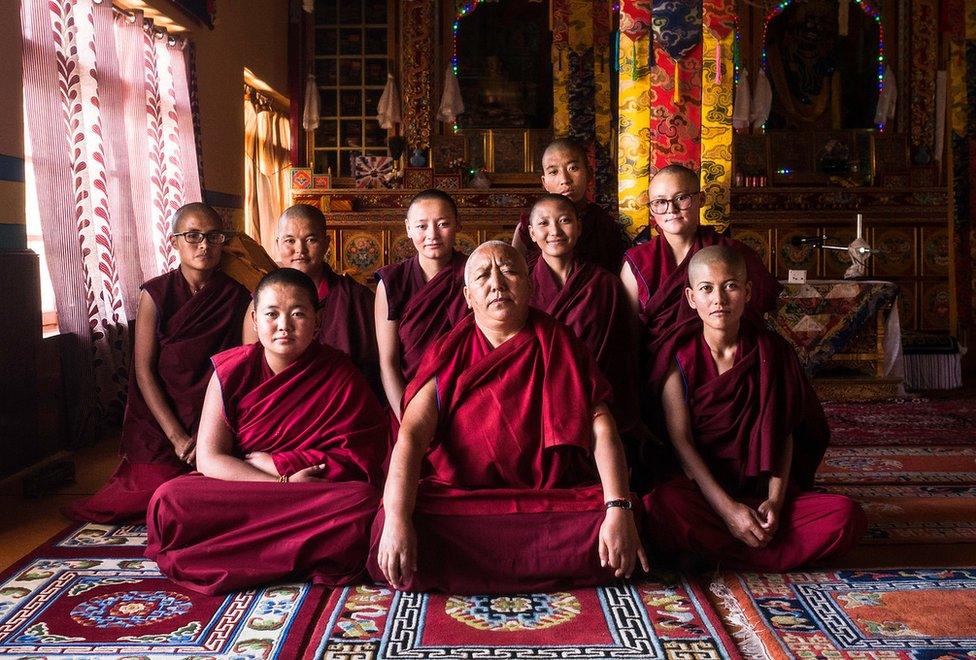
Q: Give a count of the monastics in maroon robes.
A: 9